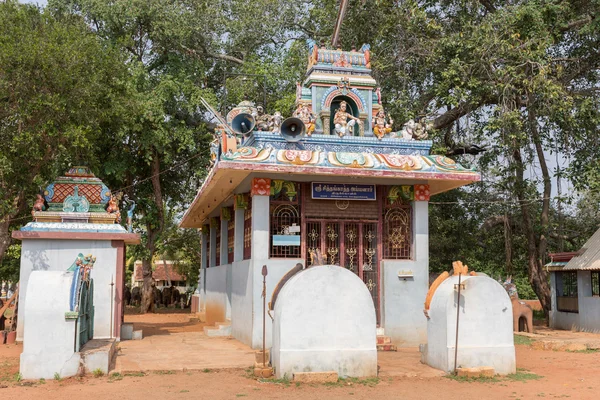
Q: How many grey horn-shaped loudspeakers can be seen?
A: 2